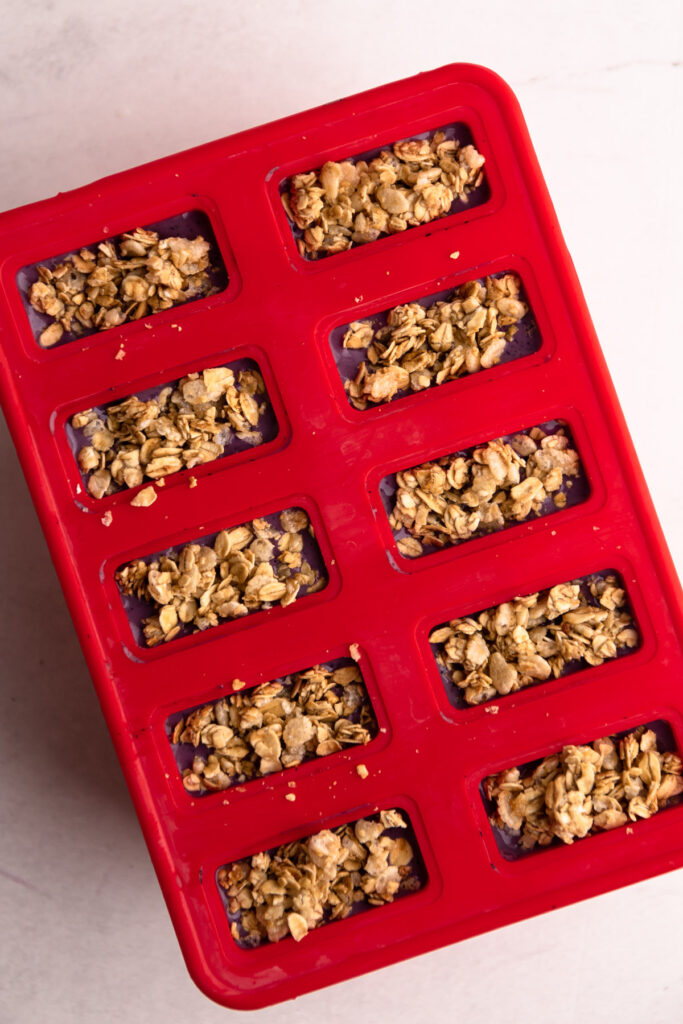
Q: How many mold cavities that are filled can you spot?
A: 10